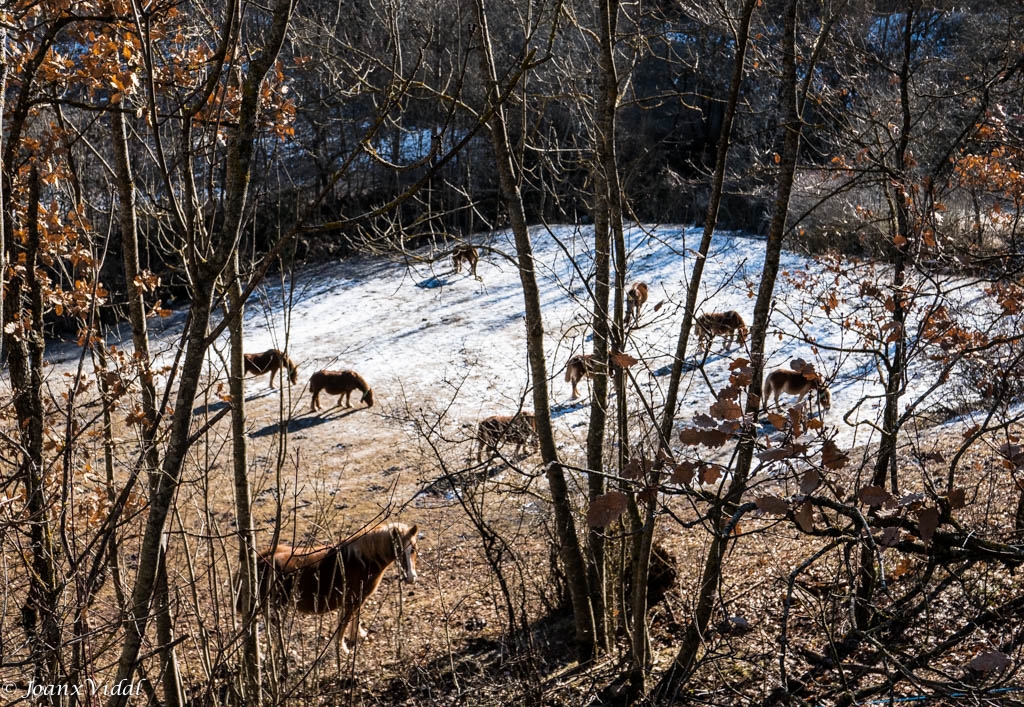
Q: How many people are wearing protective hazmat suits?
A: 0